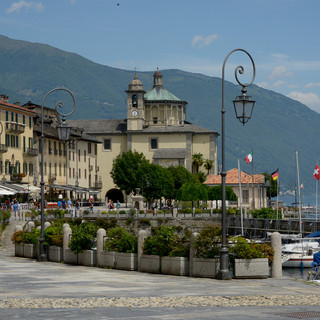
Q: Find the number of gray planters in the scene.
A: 11